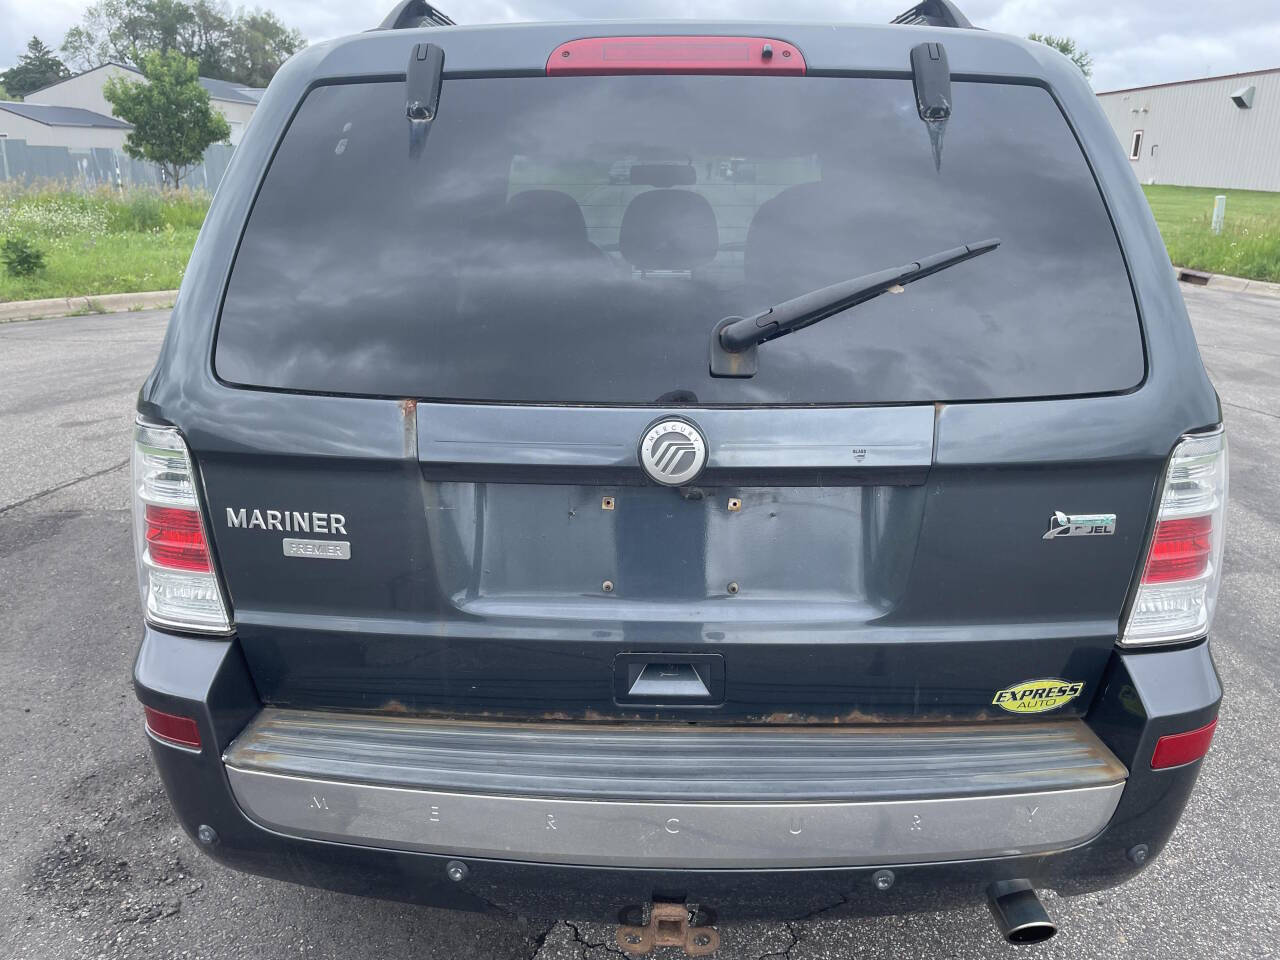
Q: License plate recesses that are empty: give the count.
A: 1